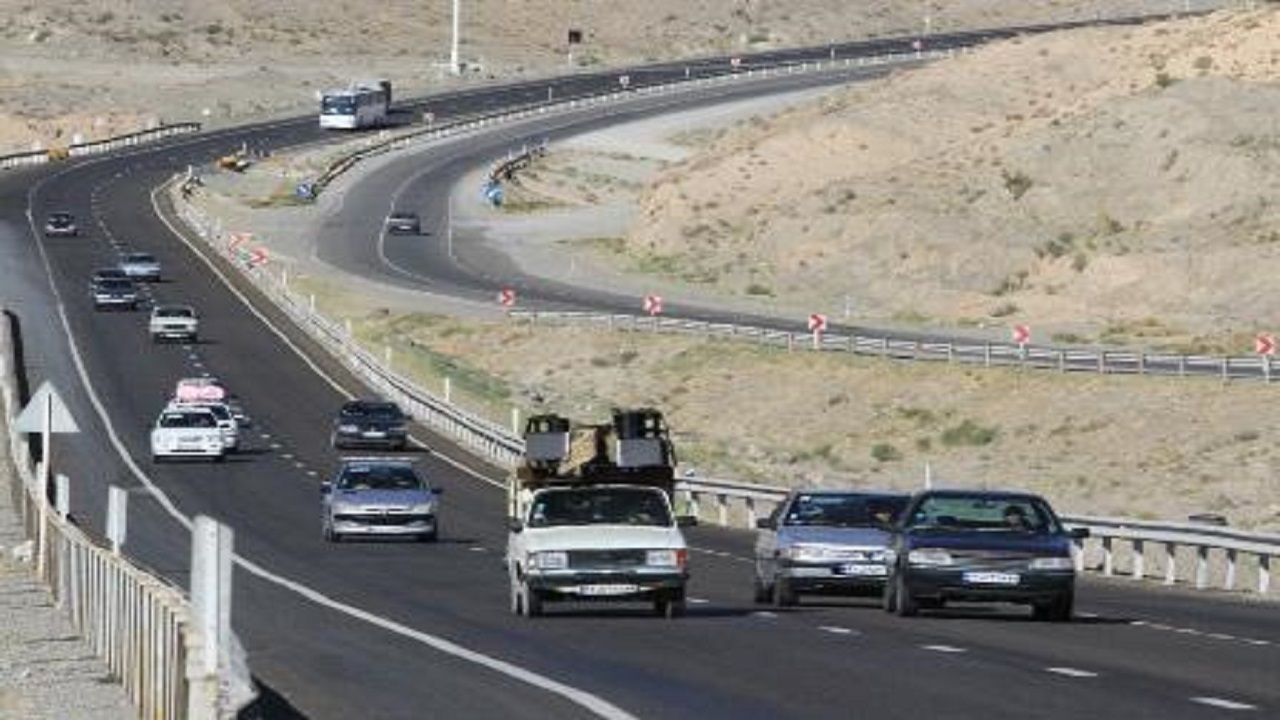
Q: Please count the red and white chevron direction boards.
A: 7